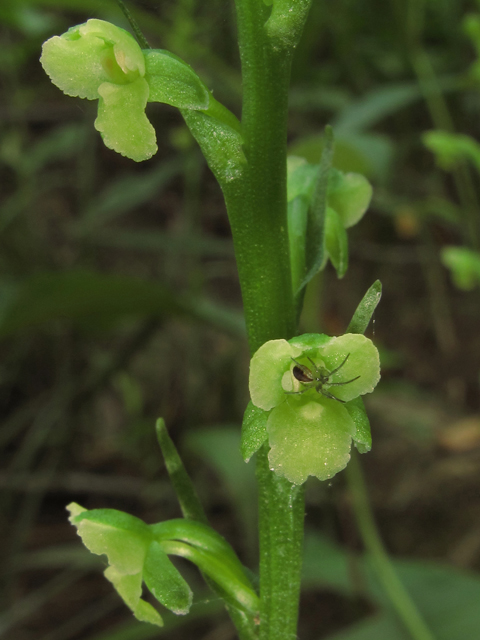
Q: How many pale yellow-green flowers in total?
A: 4